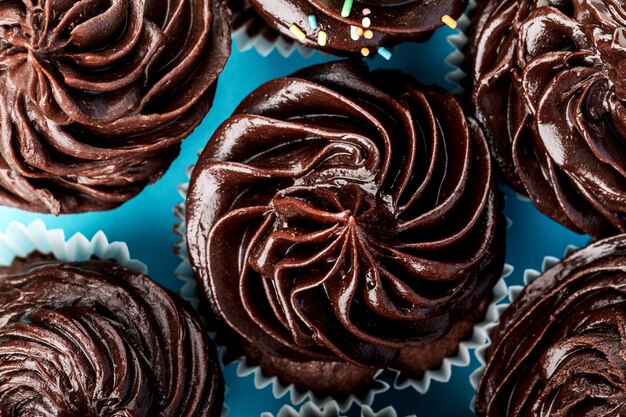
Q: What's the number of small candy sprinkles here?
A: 12